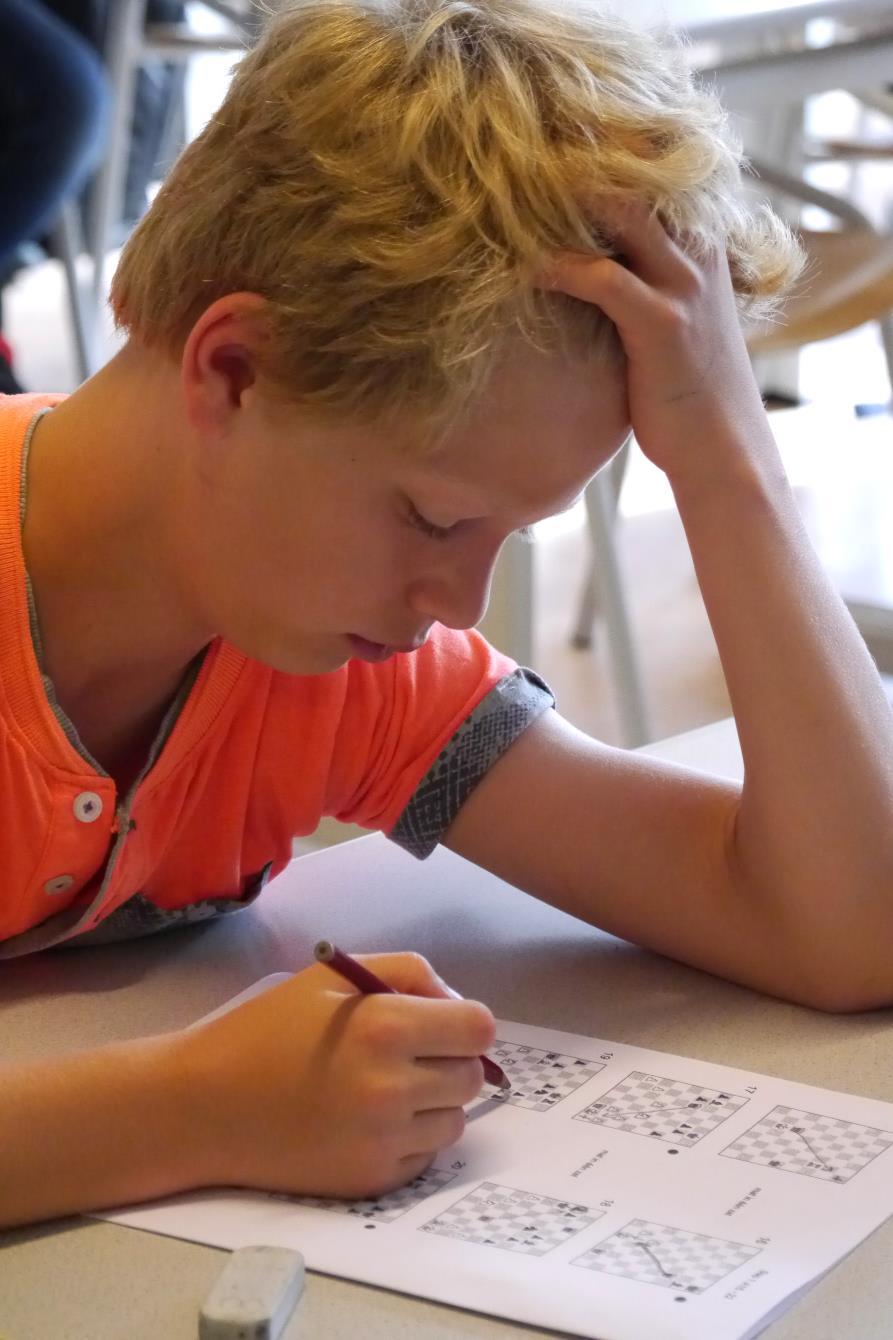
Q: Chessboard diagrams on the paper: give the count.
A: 6